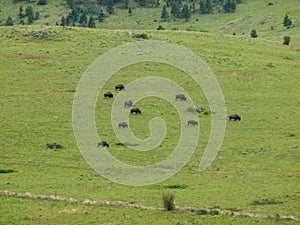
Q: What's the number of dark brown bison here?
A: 9